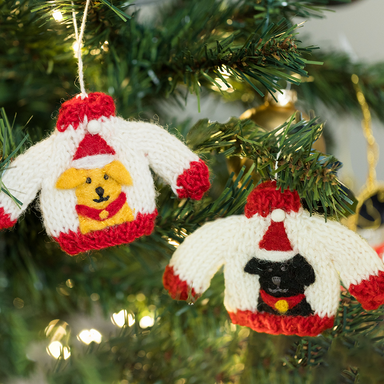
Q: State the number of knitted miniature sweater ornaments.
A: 2